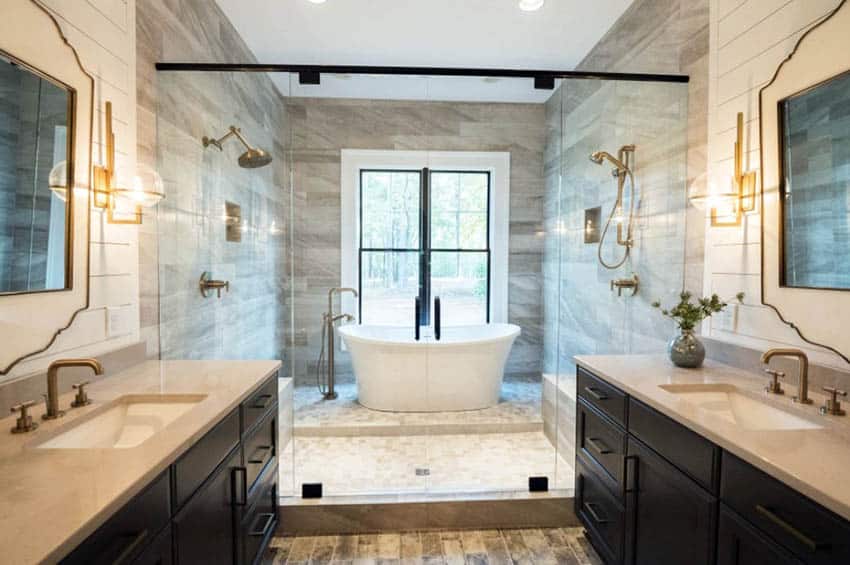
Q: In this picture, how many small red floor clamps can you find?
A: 0